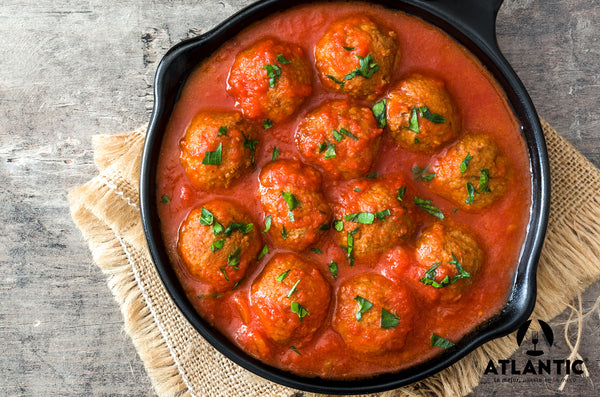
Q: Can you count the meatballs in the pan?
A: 12